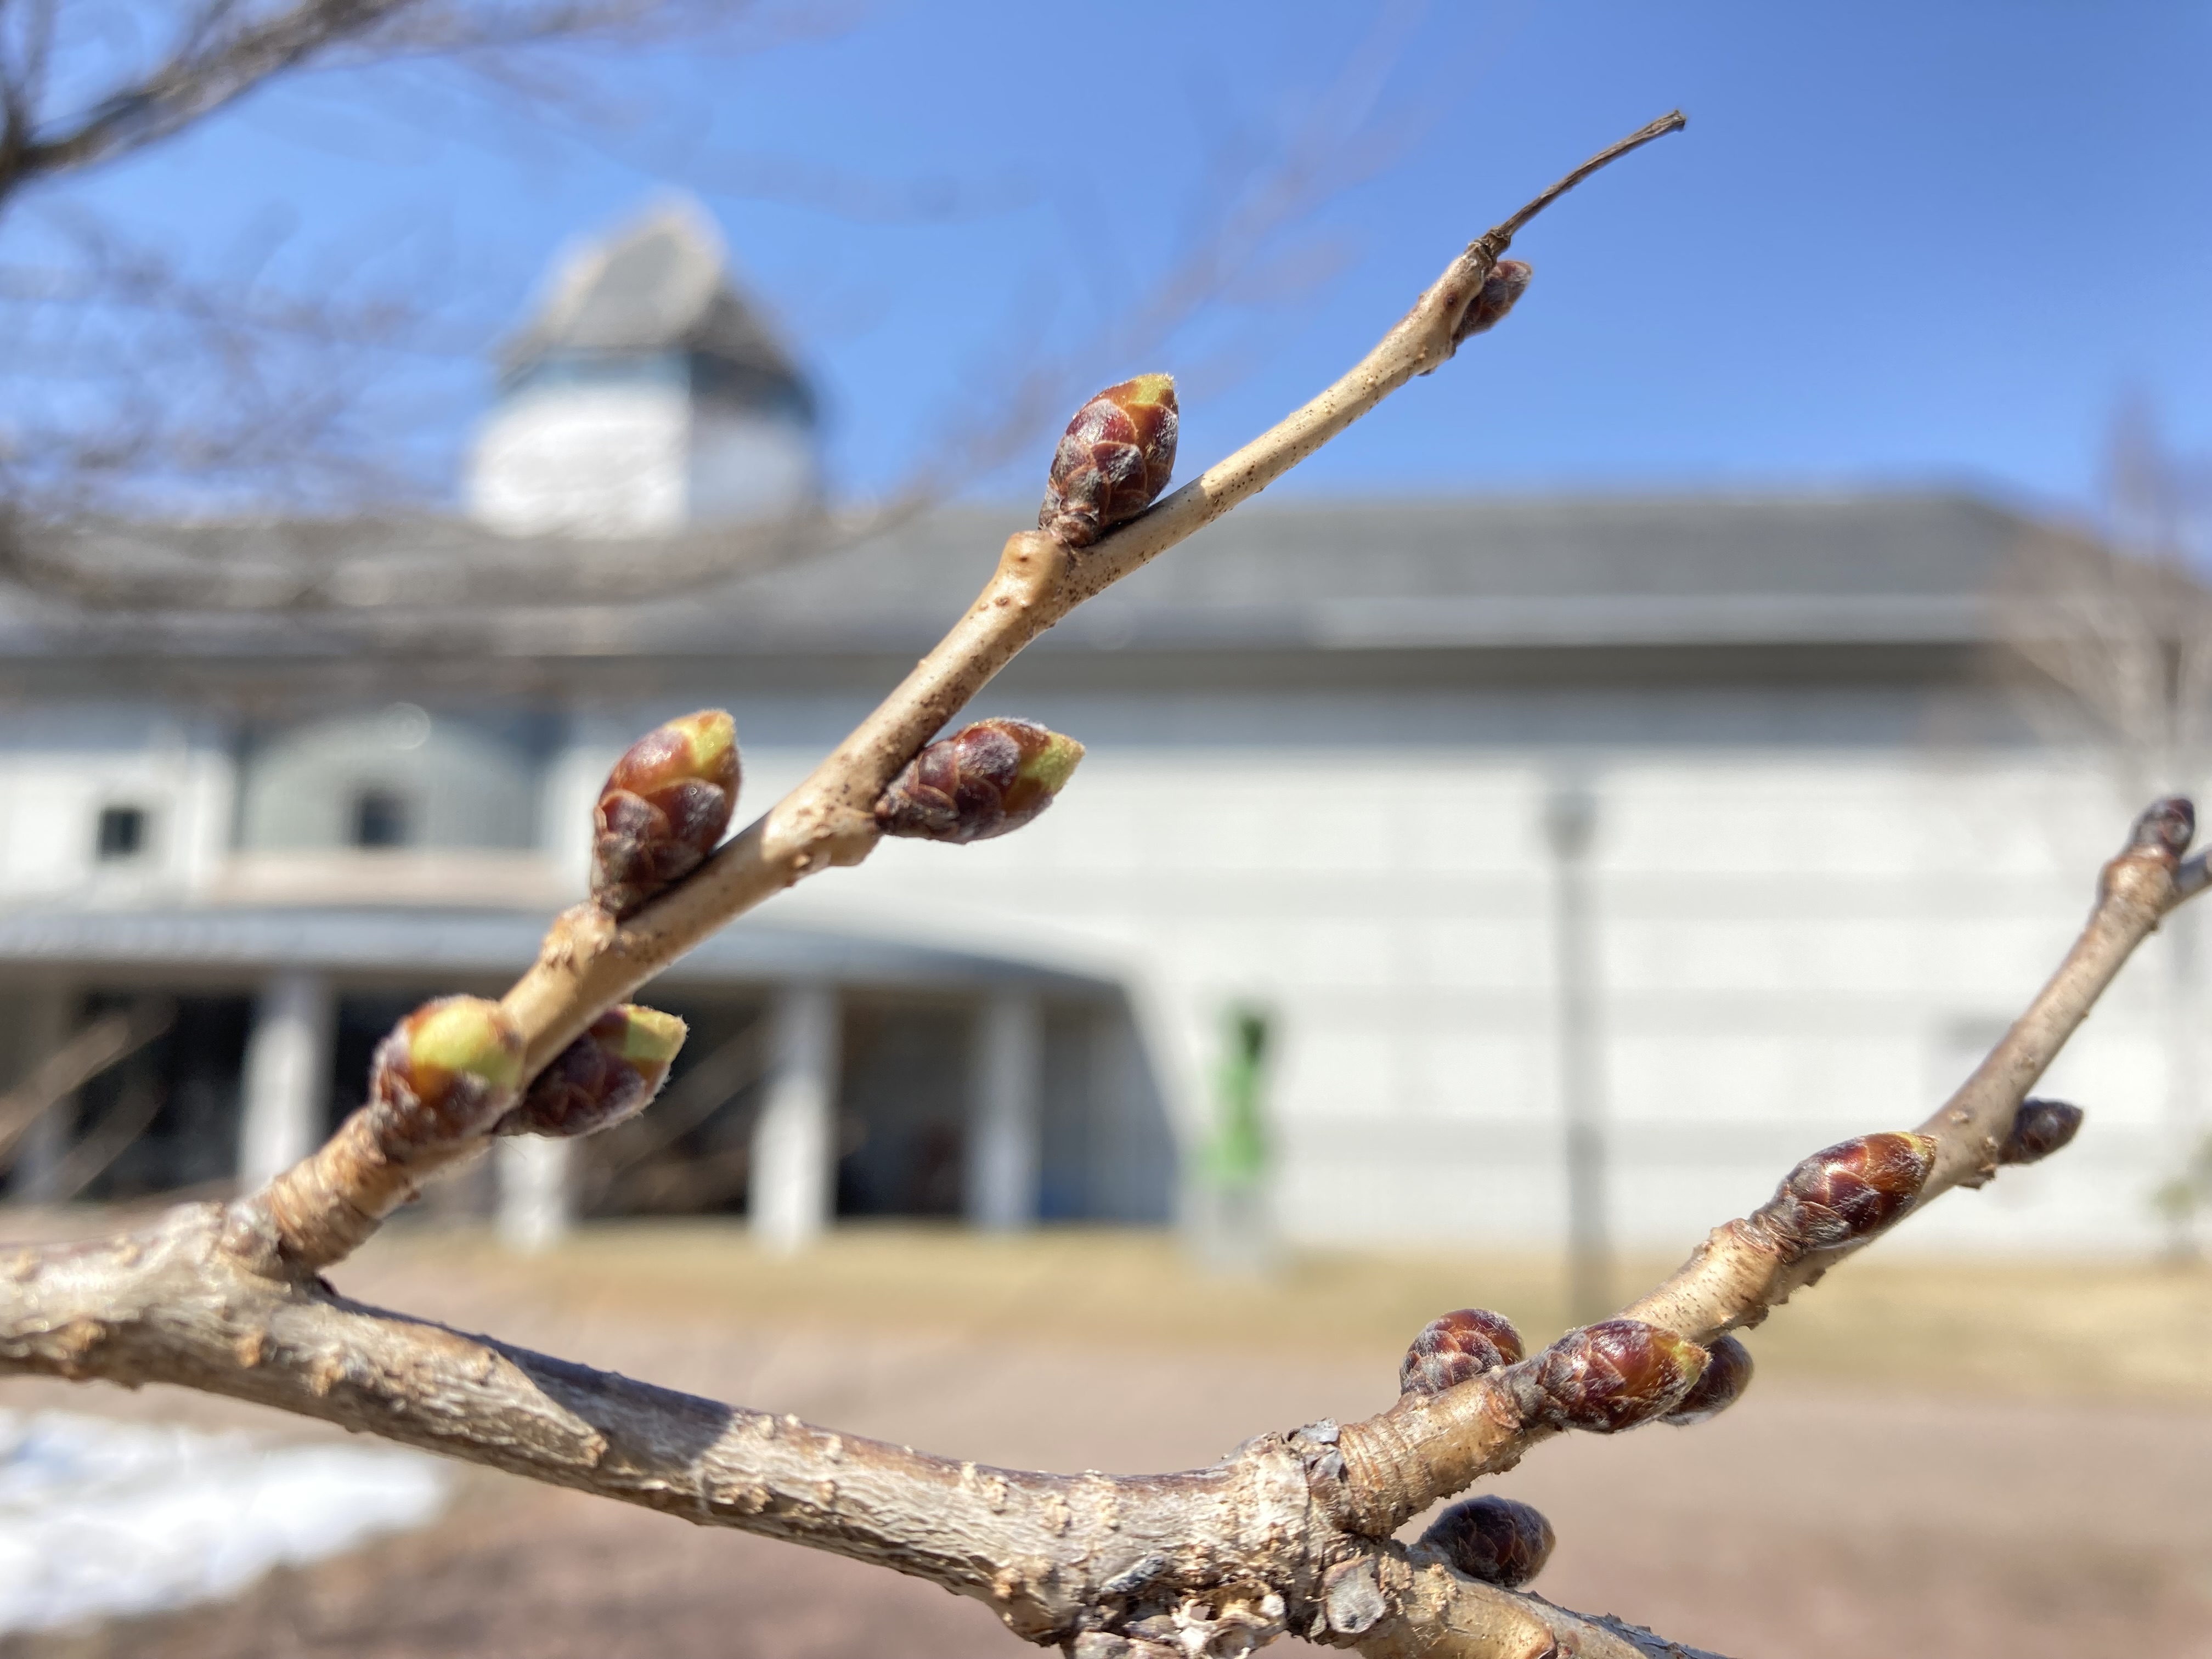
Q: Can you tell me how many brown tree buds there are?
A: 13